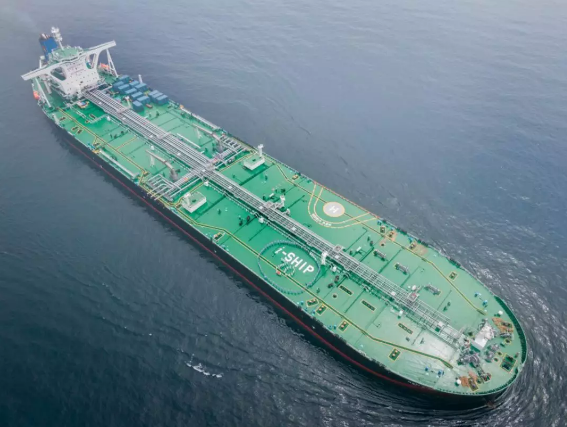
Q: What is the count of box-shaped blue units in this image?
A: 12